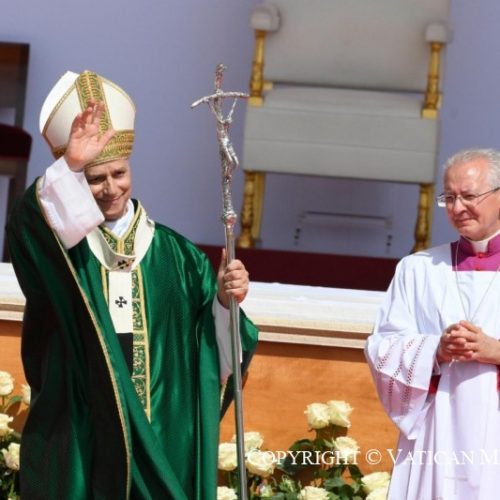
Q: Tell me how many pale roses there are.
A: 14